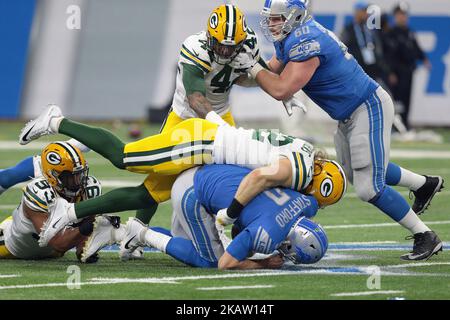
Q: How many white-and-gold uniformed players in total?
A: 3